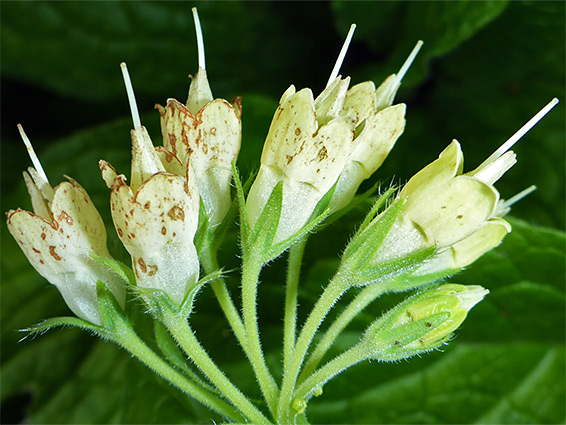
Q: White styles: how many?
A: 7